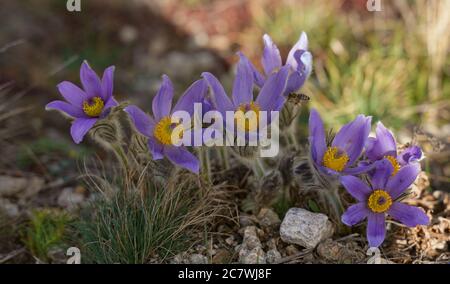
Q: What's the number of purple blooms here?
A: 7